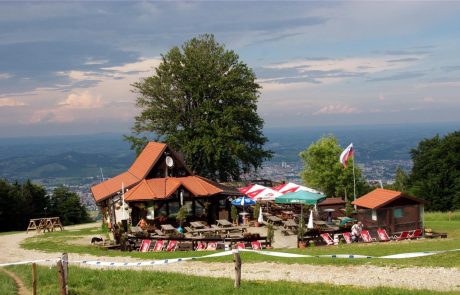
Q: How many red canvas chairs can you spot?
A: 13